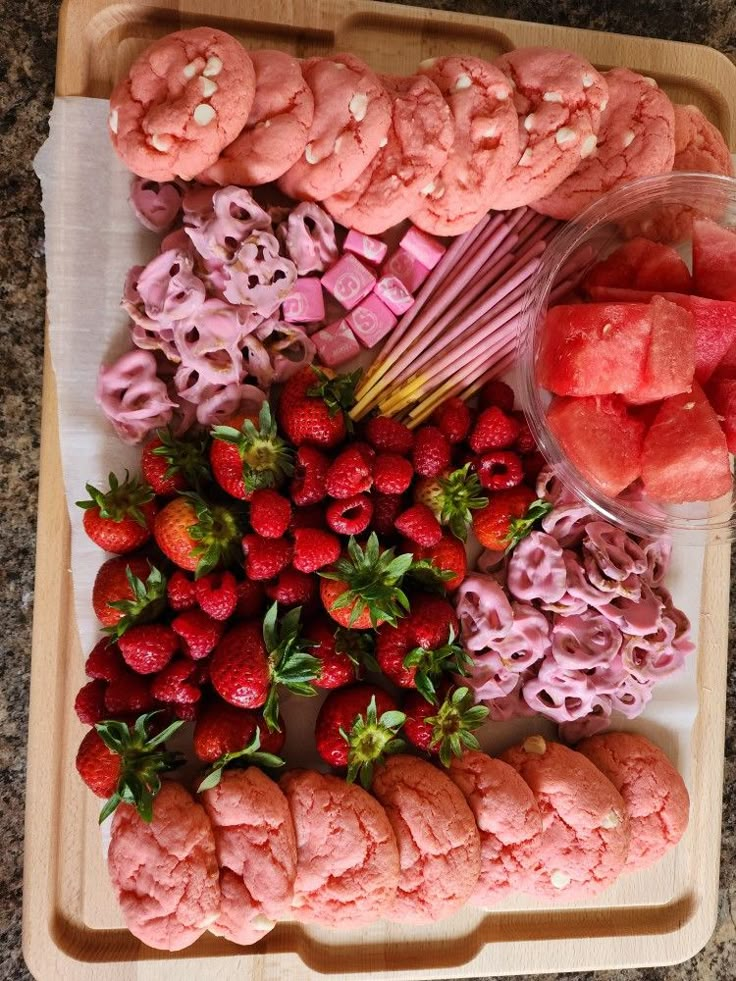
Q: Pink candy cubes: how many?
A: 8